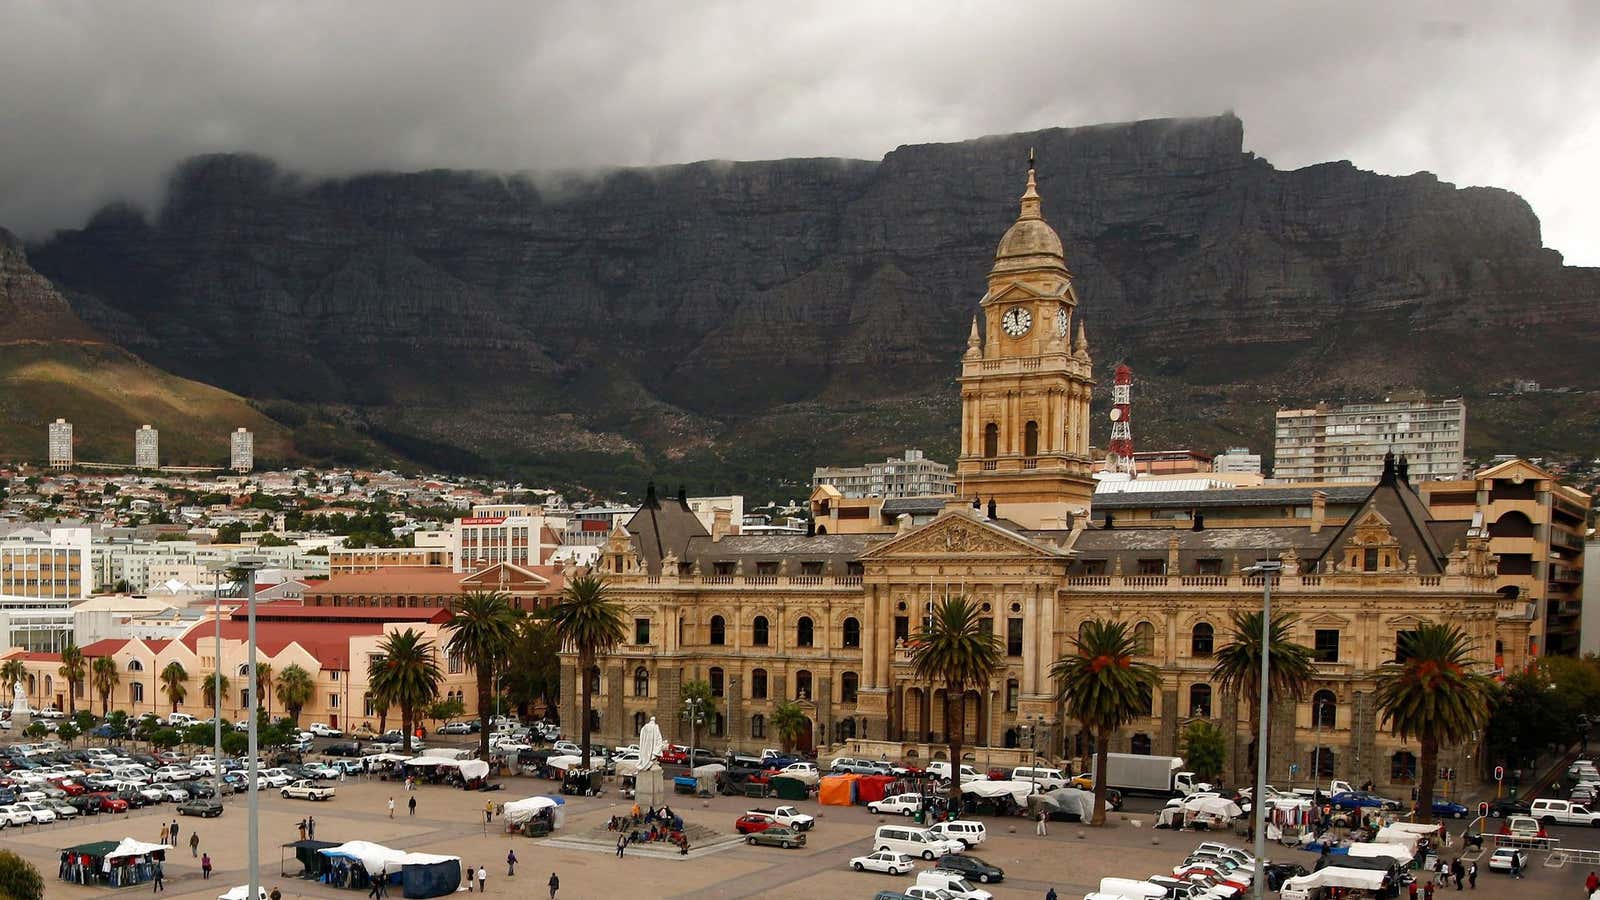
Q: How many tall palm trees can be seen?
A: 7